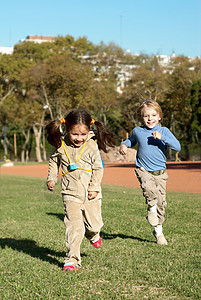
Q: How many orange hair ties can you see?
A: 2